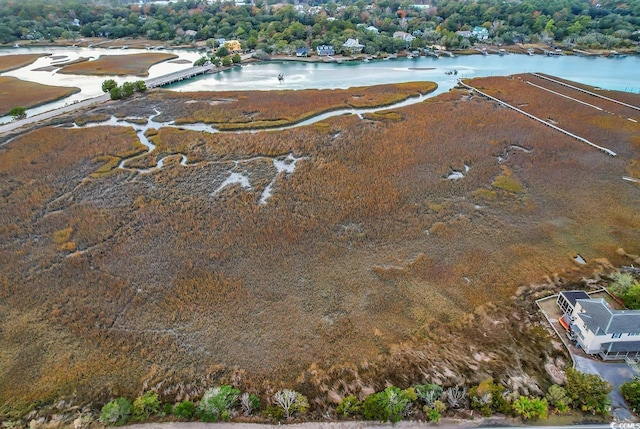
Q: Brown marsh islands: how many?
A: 3